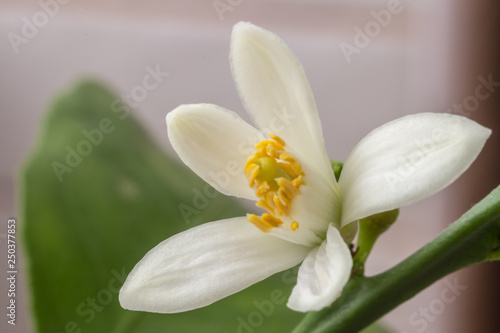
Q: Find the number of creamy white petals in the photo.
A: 5